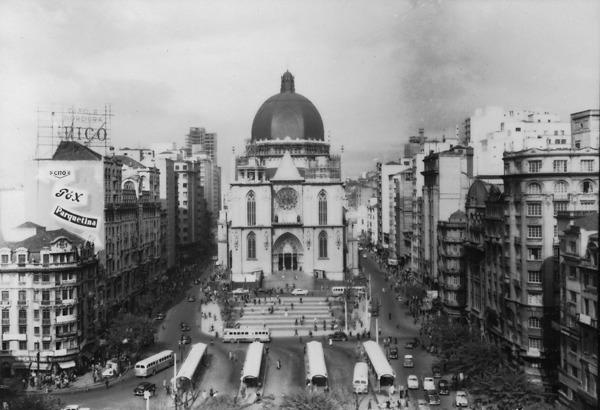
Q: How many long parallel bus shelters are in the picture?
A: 4